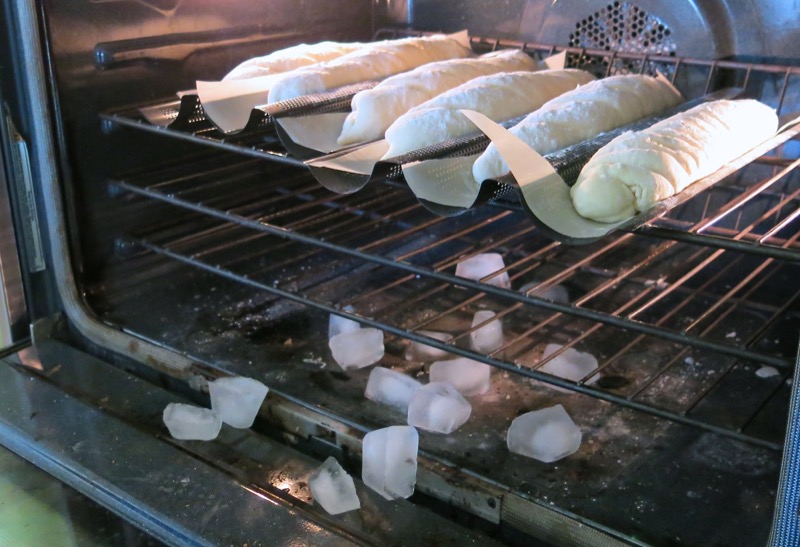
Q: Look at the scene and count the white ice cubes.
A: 15